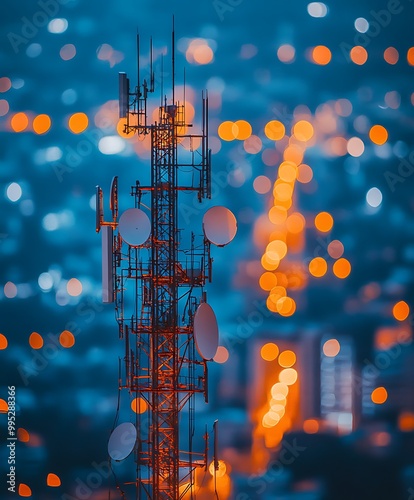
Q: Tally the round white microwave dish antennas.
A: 4